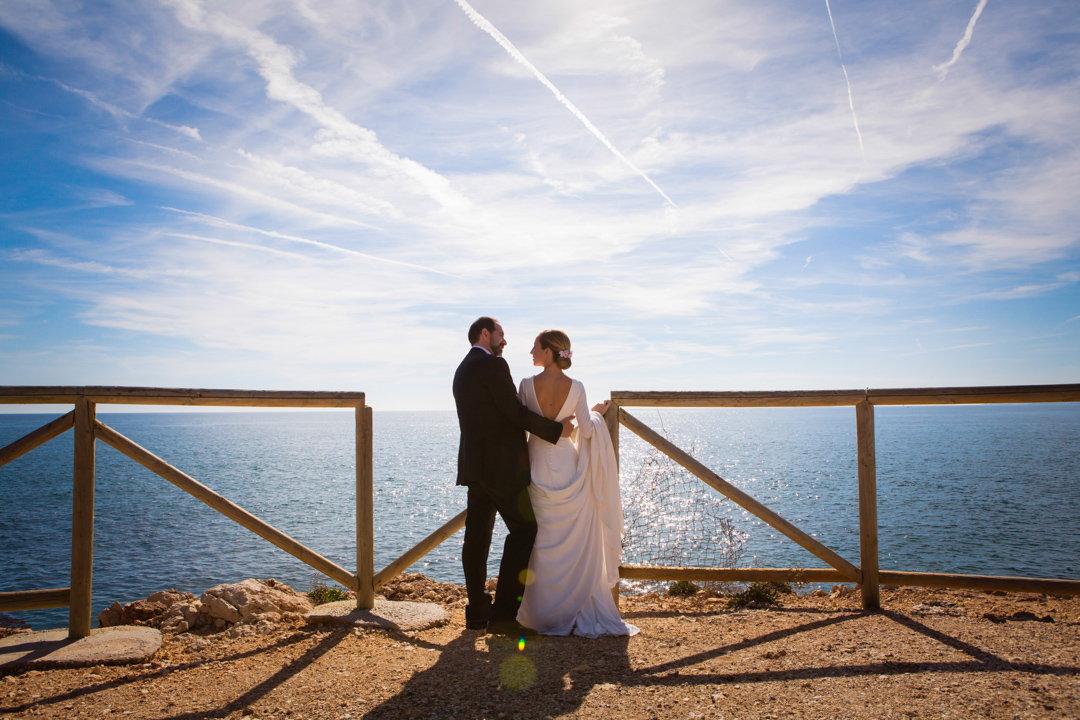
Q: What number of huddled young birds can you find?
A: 0